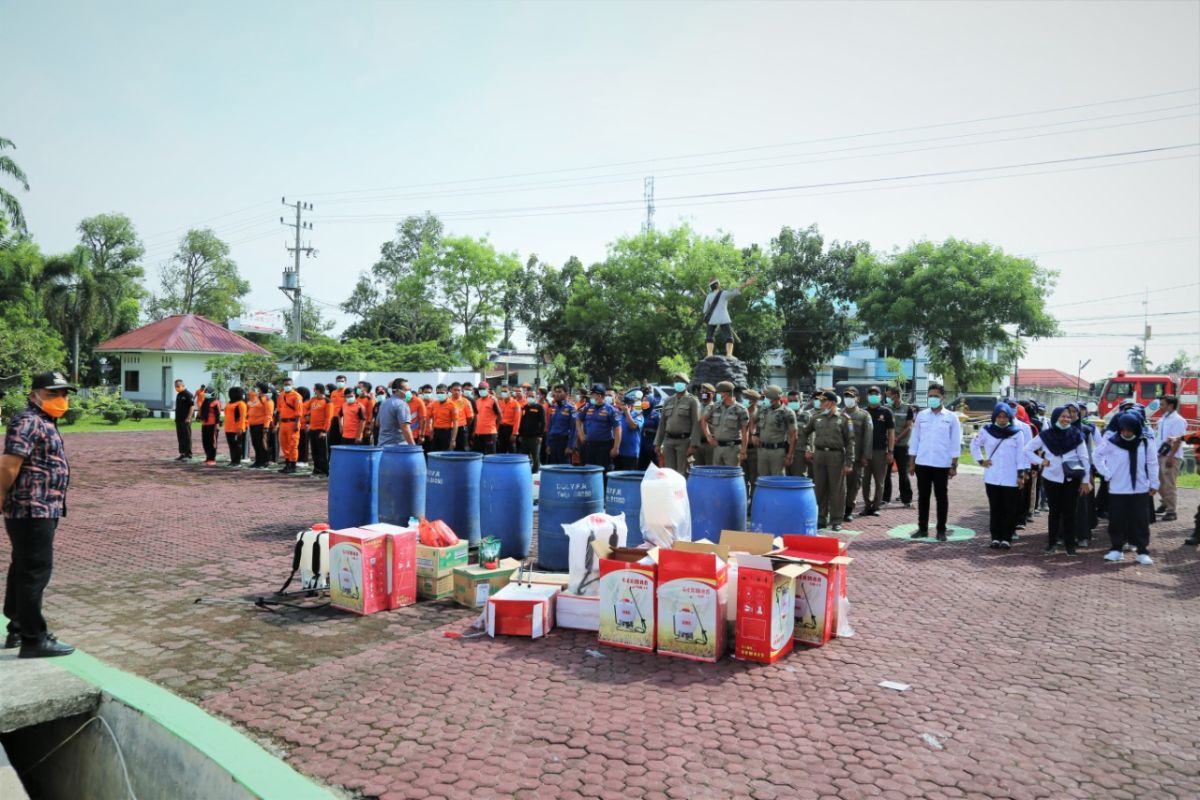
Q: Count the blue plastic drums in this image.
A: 8